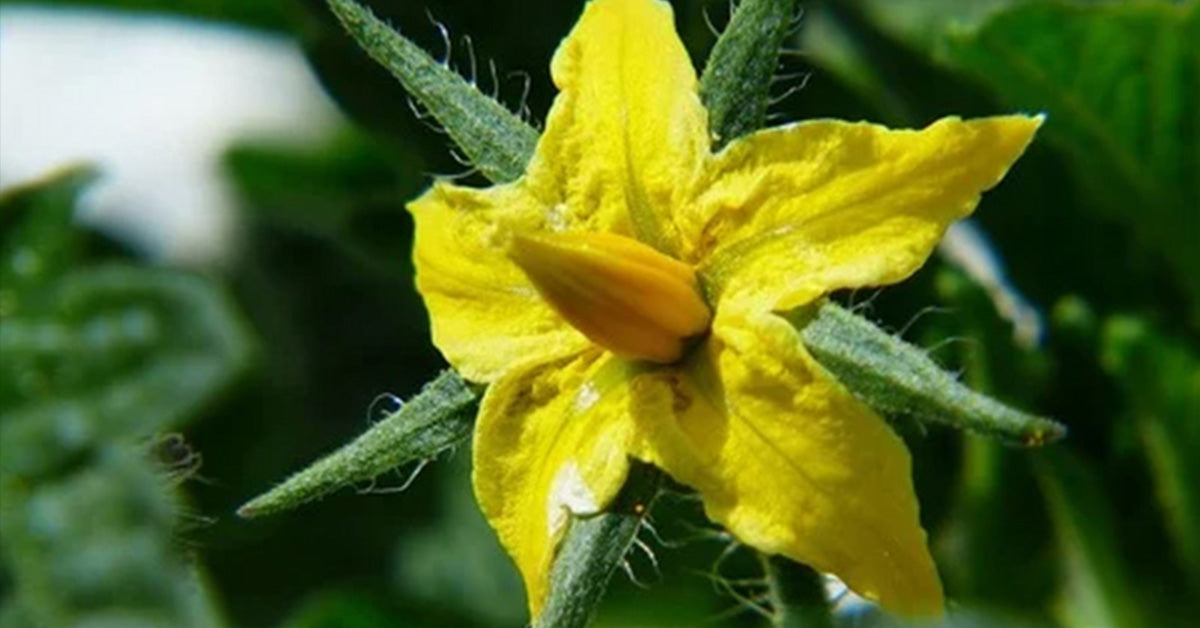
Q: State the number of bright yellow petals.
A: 5